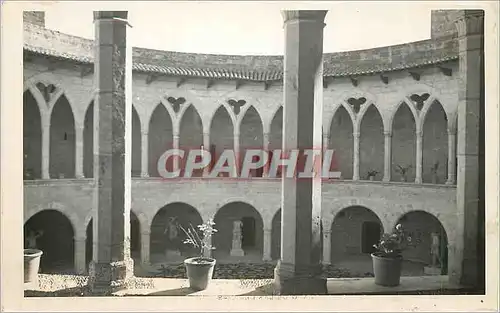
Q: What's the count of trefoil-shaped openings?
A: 5